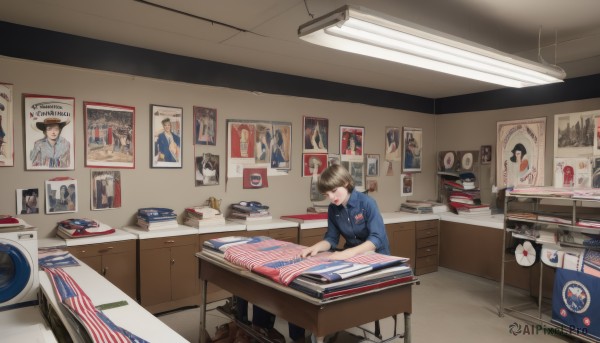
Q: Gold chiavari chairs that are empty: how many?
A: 0